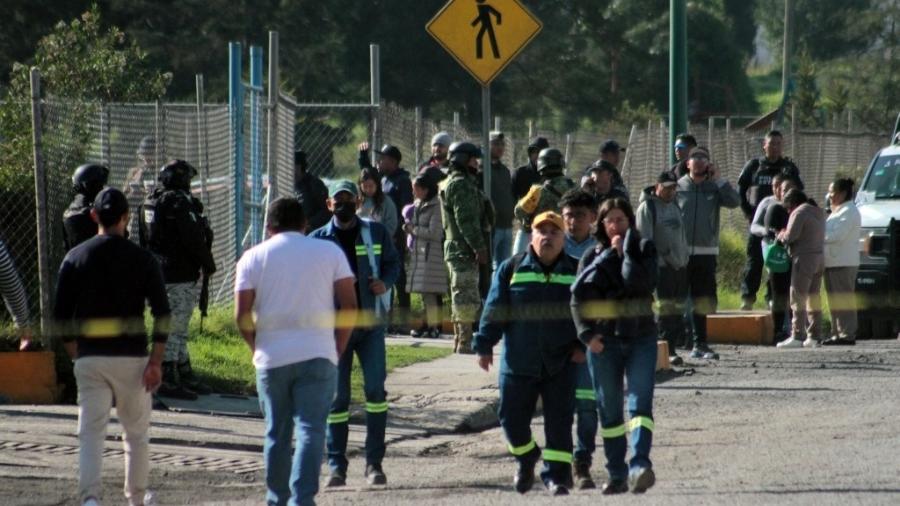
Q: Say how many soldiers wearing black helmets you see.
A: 4